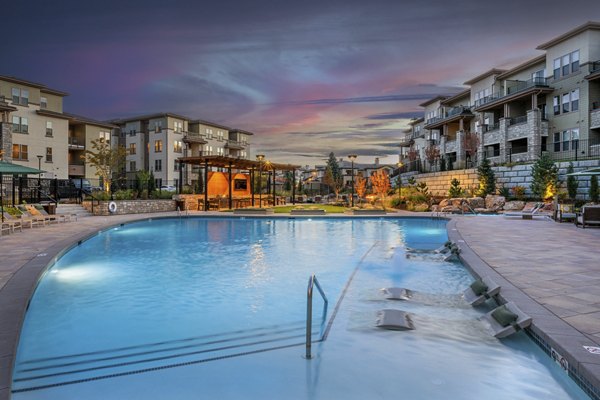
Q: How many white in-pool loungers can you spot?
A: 4